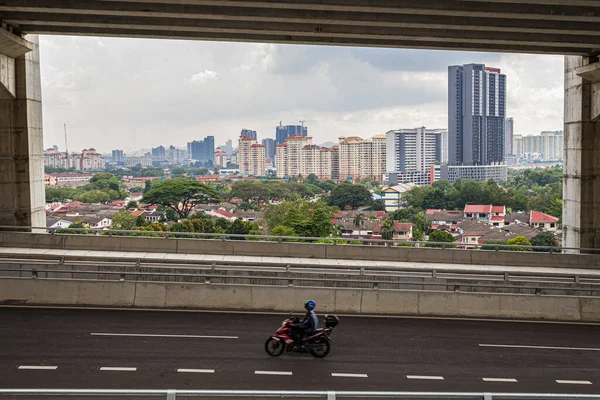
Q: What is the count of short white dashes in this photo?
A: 8